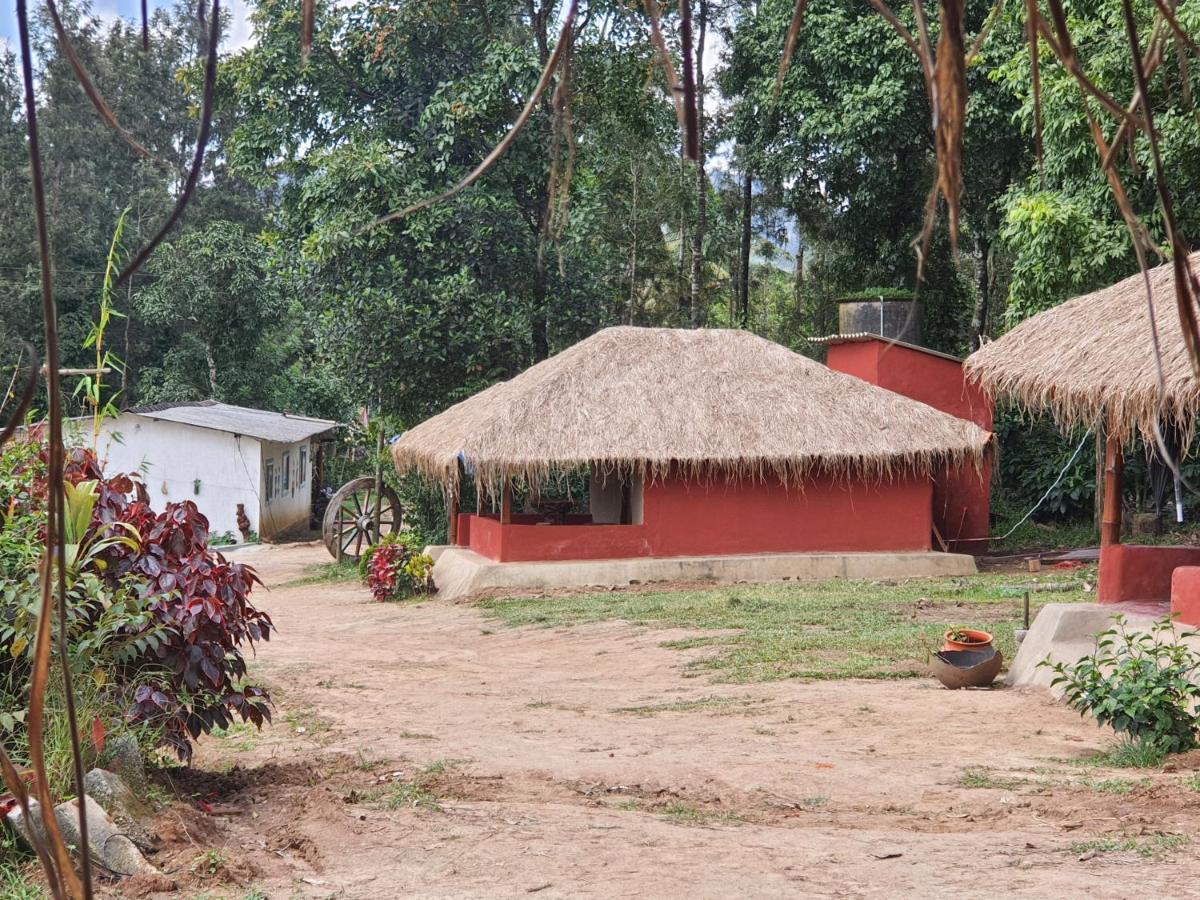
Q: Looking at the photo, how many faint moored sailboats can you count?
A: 0